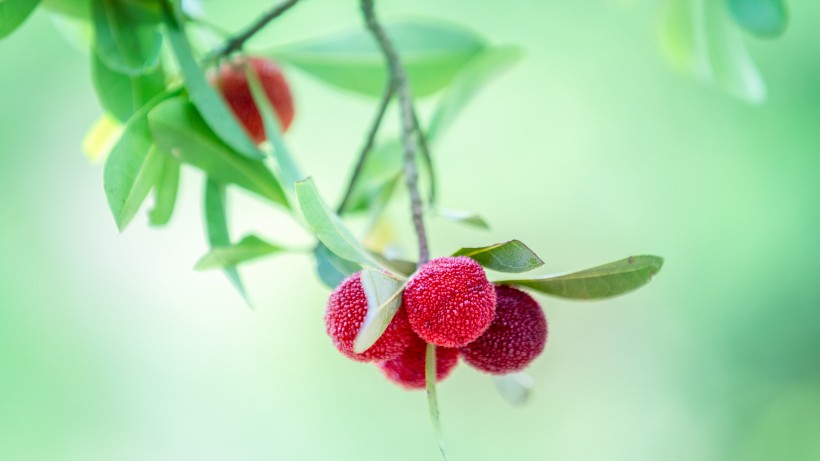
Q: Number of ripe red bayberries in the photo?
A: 5